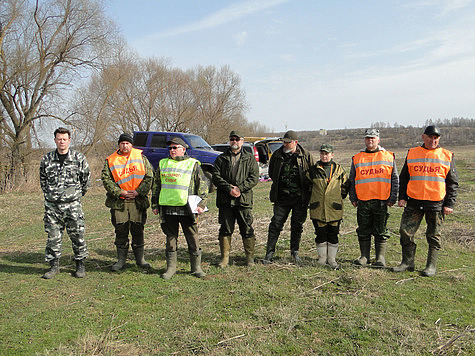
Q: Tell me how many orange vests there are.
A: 3